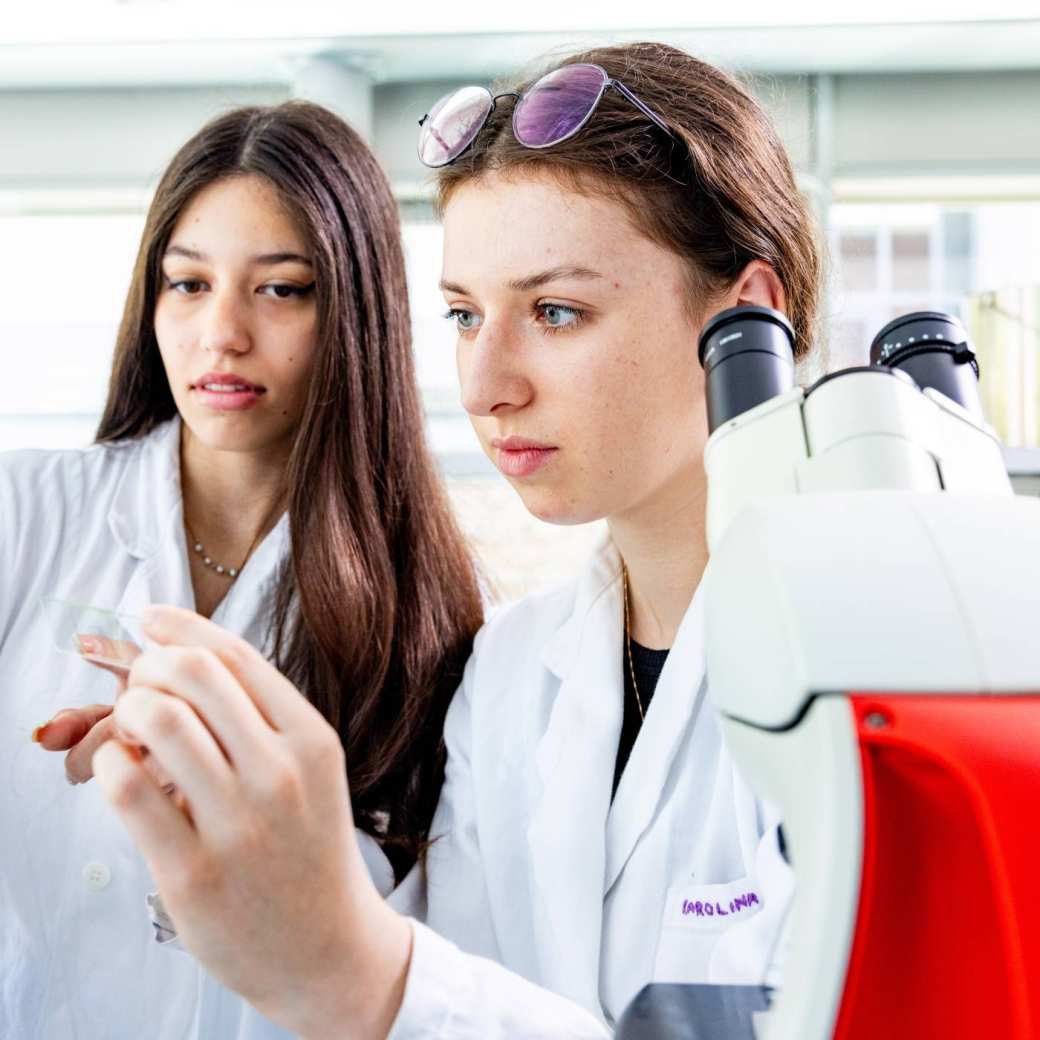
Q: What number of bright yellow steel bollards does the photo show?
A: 0